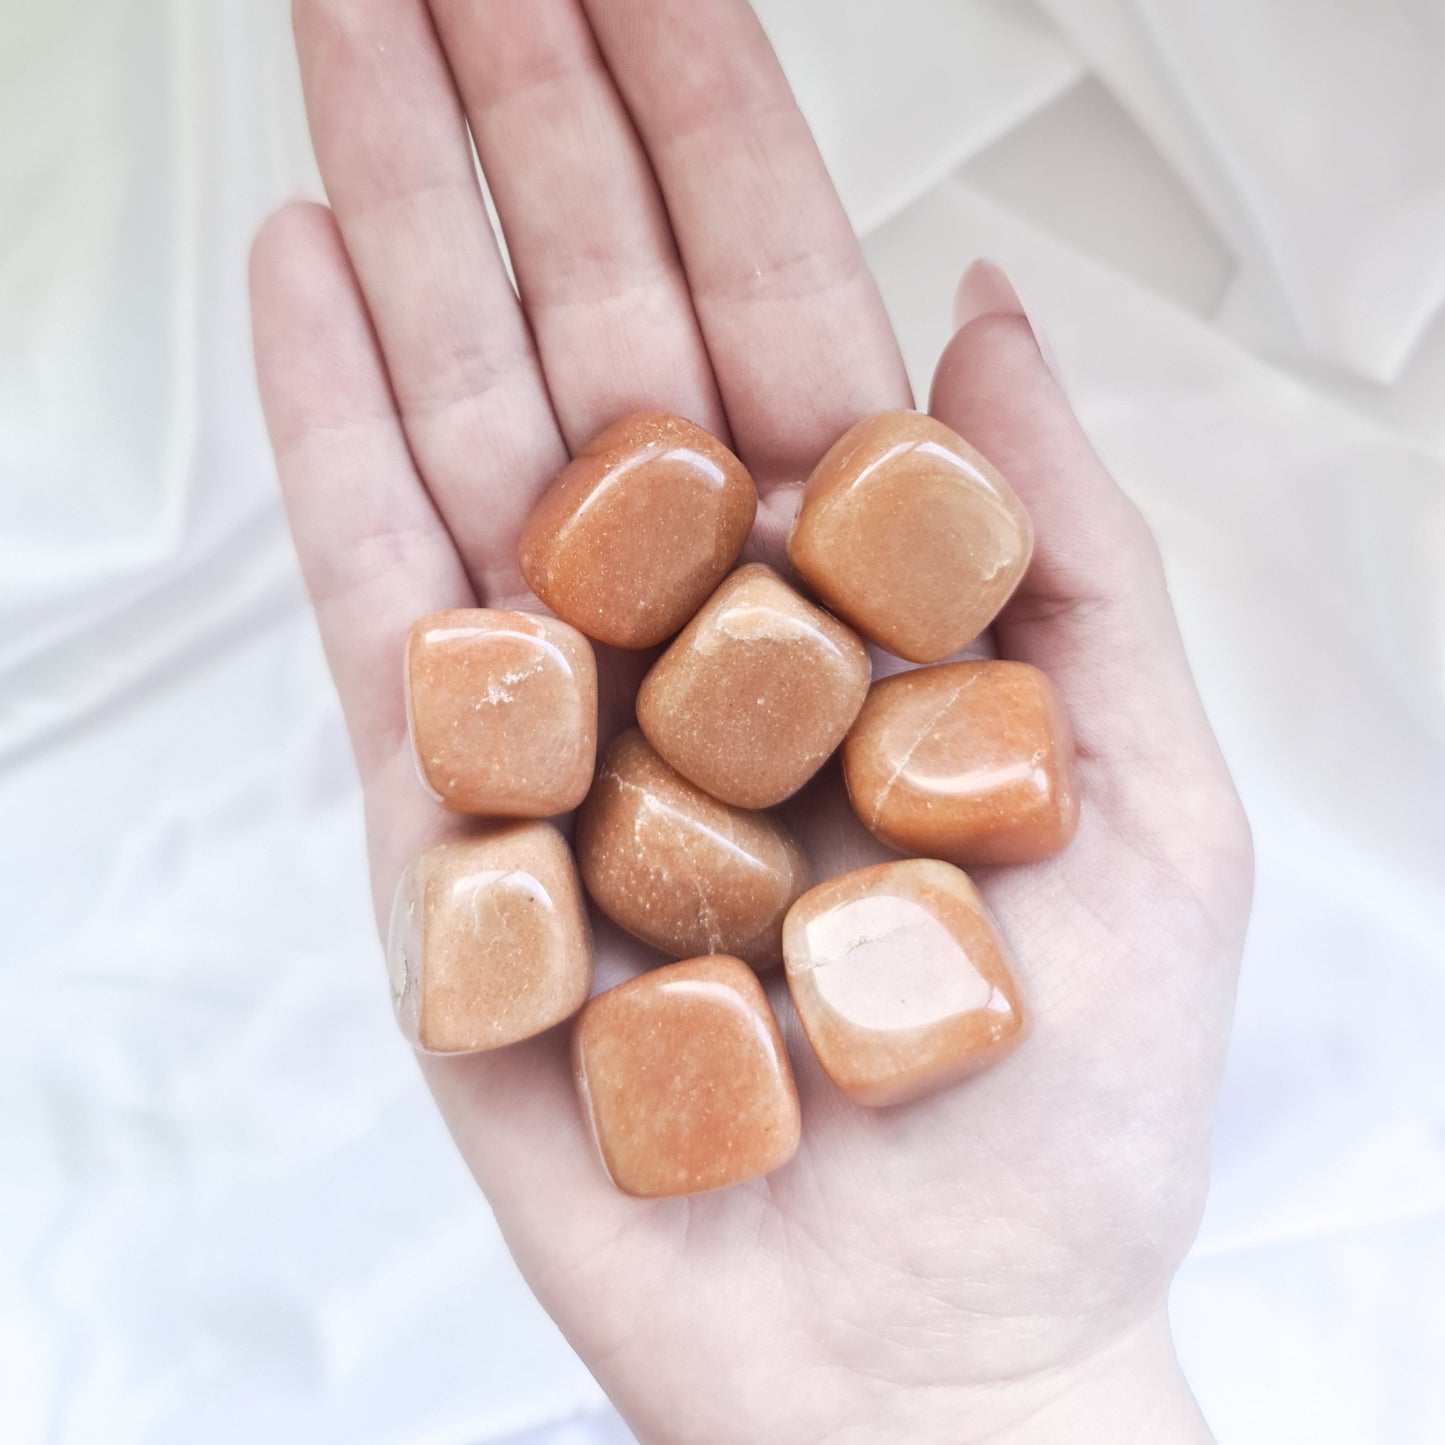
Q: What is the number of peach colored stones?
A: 9